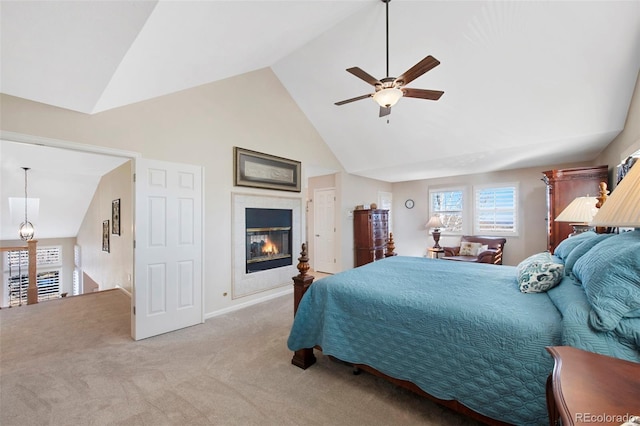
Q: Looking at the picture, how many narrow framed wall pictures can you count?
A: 2